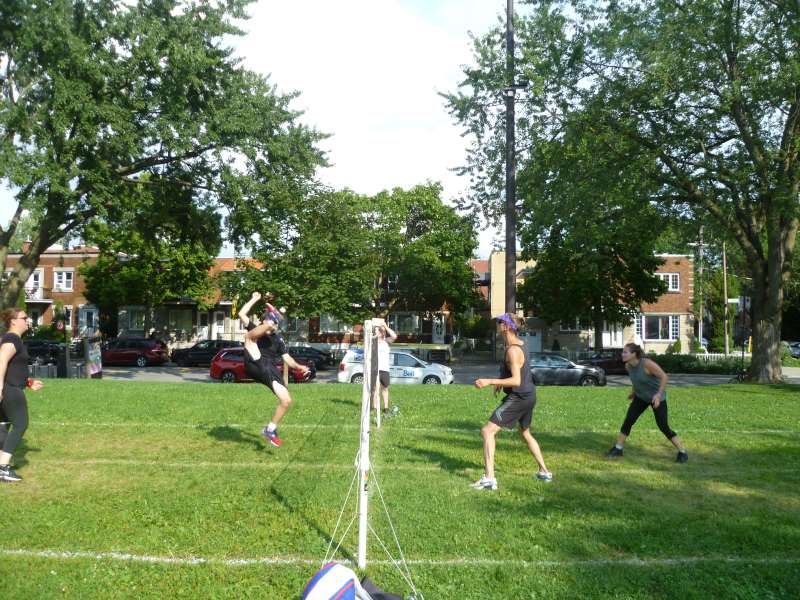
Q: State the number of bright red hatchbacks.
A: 1